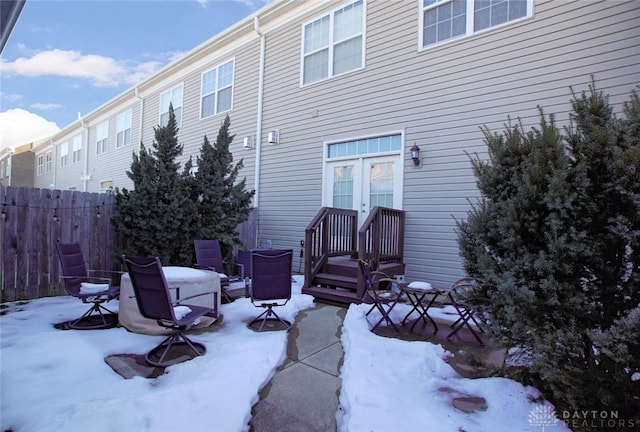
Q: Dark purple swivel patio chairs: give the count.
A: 4